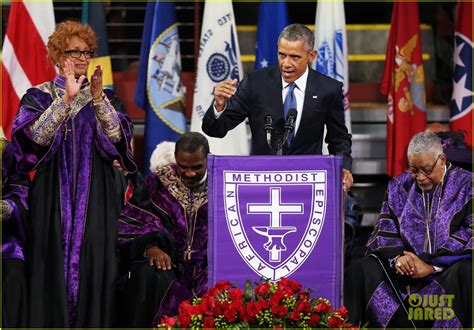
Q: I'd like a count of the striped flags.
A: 1